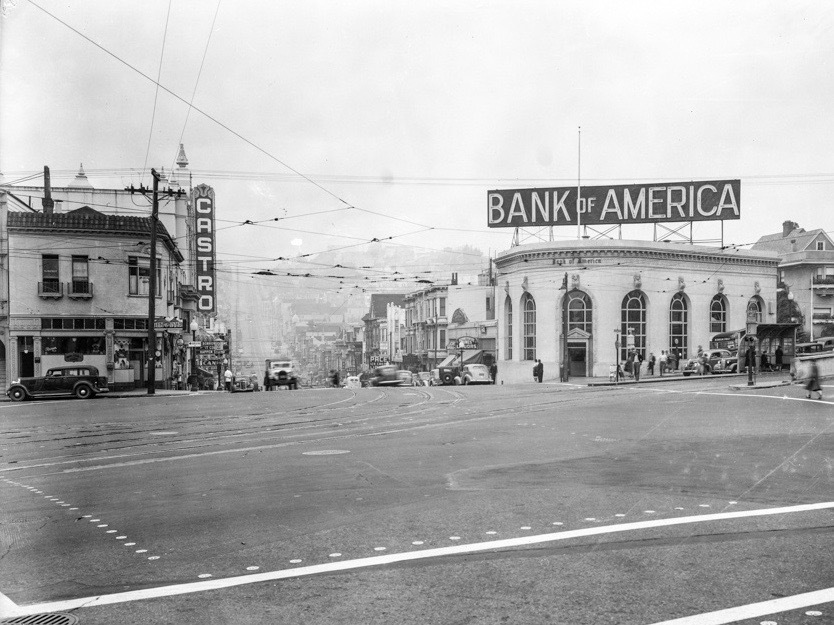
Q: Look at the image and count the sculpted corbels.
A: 7